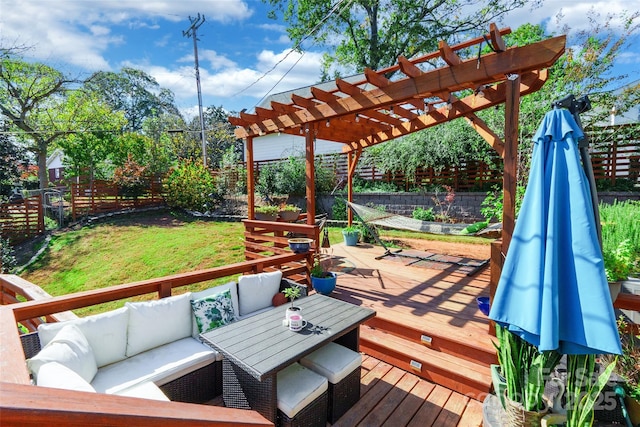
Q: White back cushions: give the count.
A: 6